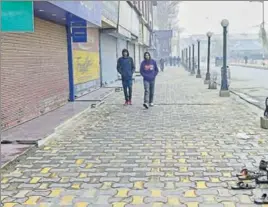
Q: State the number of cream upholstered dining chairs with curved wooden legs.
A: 0